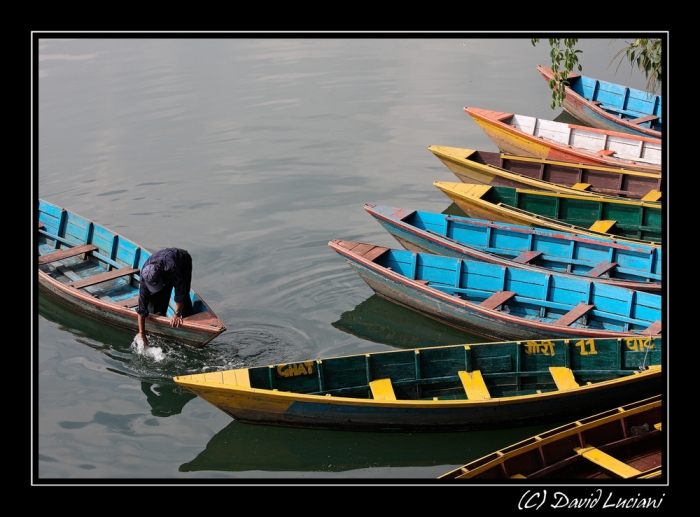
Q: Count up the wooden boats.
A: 9